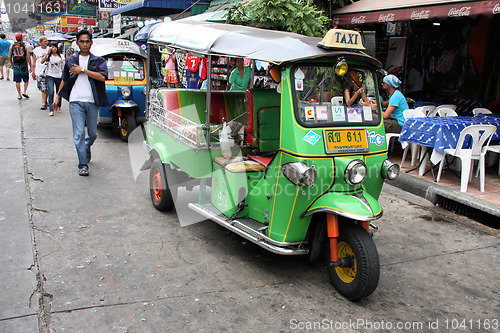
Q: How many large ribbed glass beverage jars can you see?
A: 0